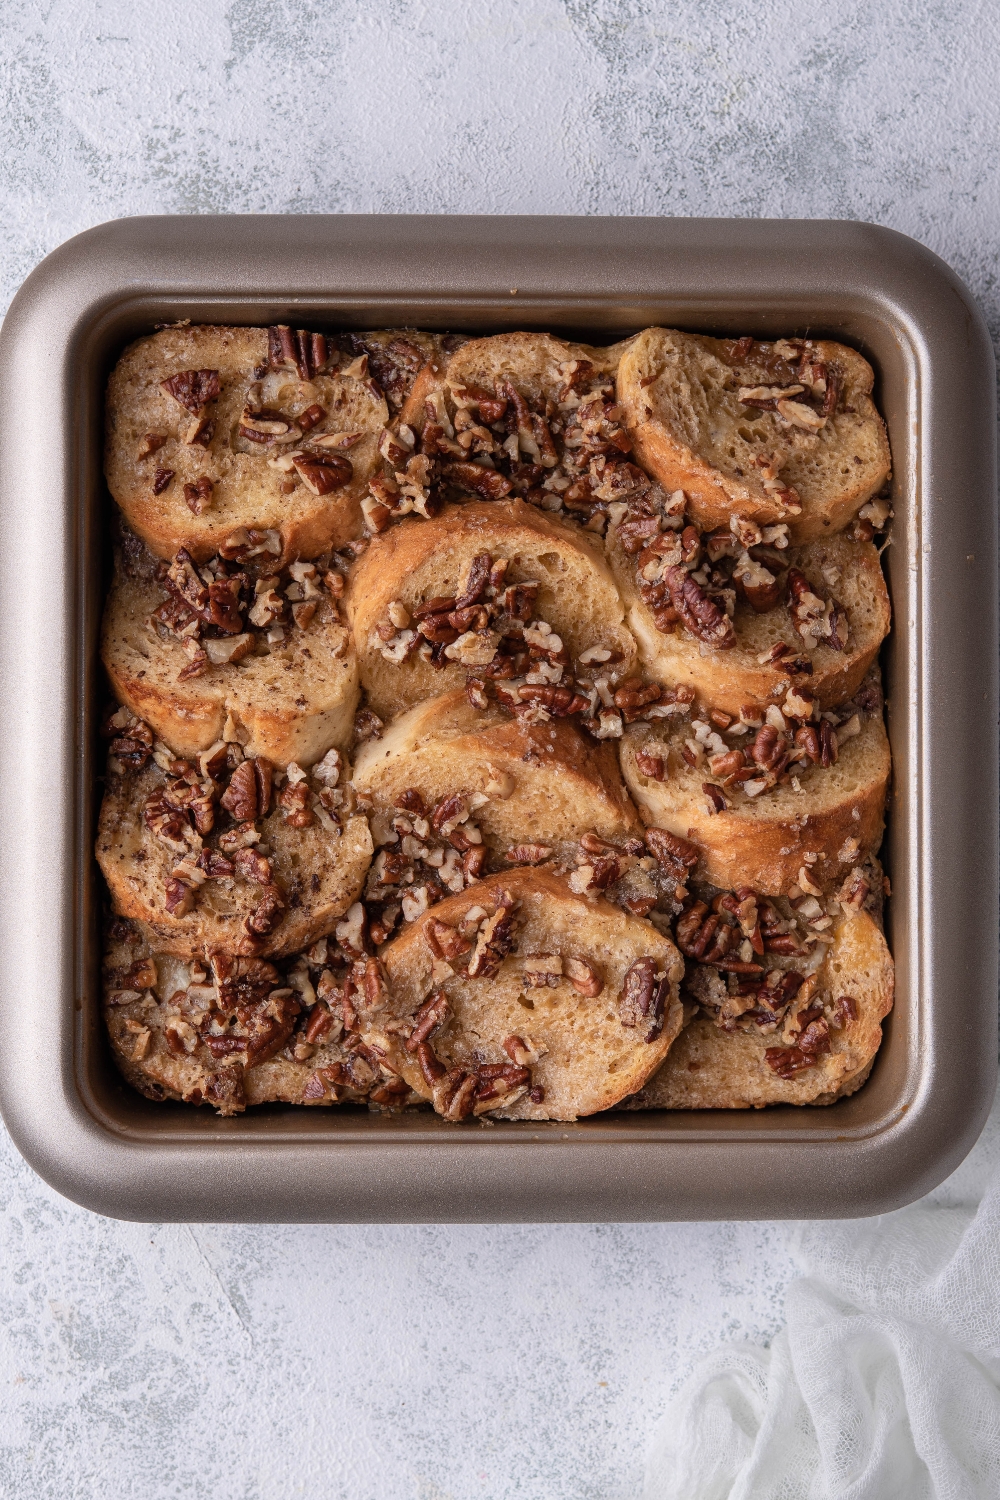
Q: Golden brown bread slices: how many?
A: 12